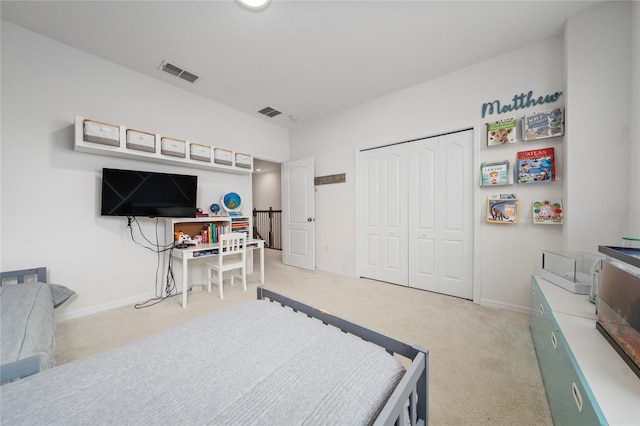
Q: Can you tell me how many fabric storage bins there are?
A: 6